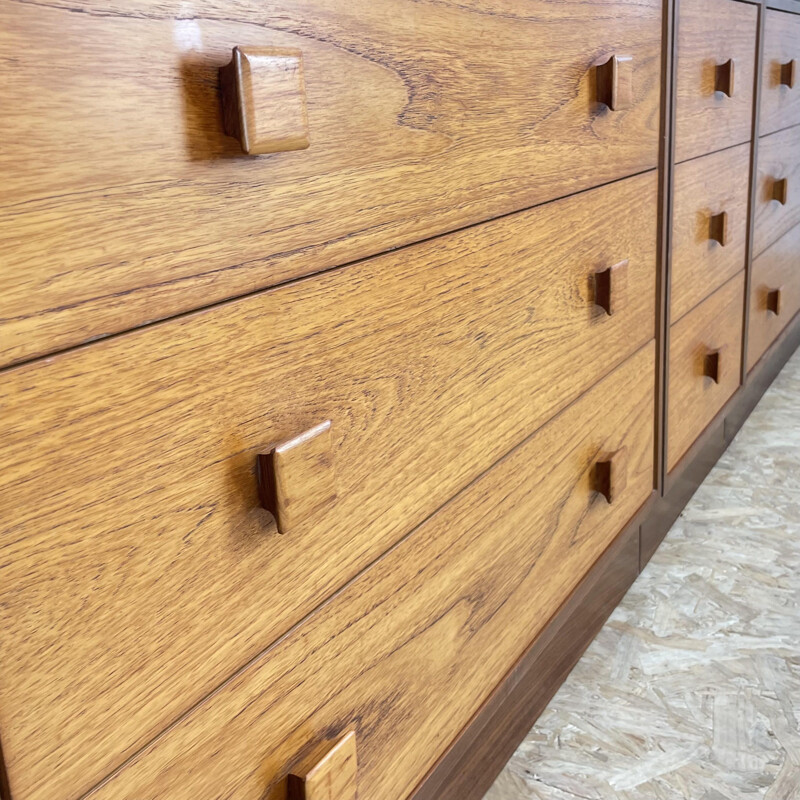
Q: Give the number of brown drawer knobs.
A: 12